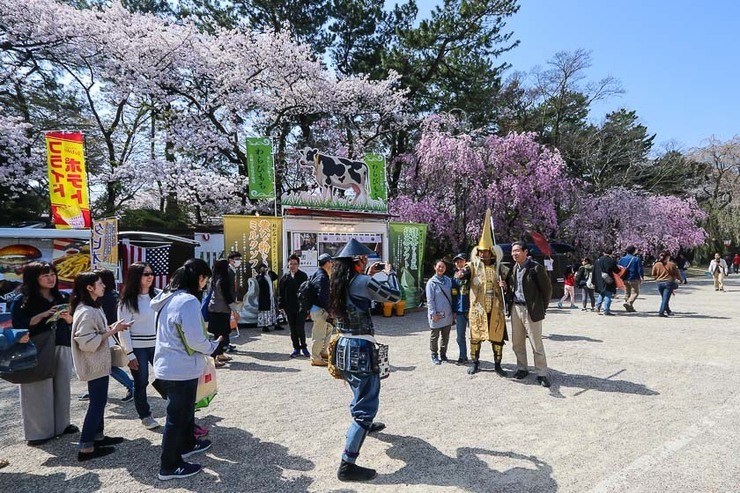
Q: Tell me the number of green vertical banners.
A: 3